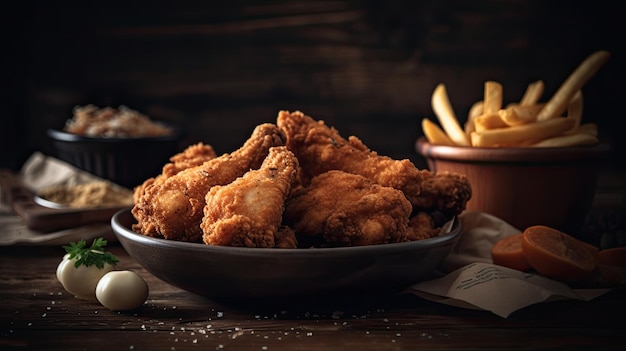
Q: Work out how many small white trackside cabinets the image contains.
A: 0